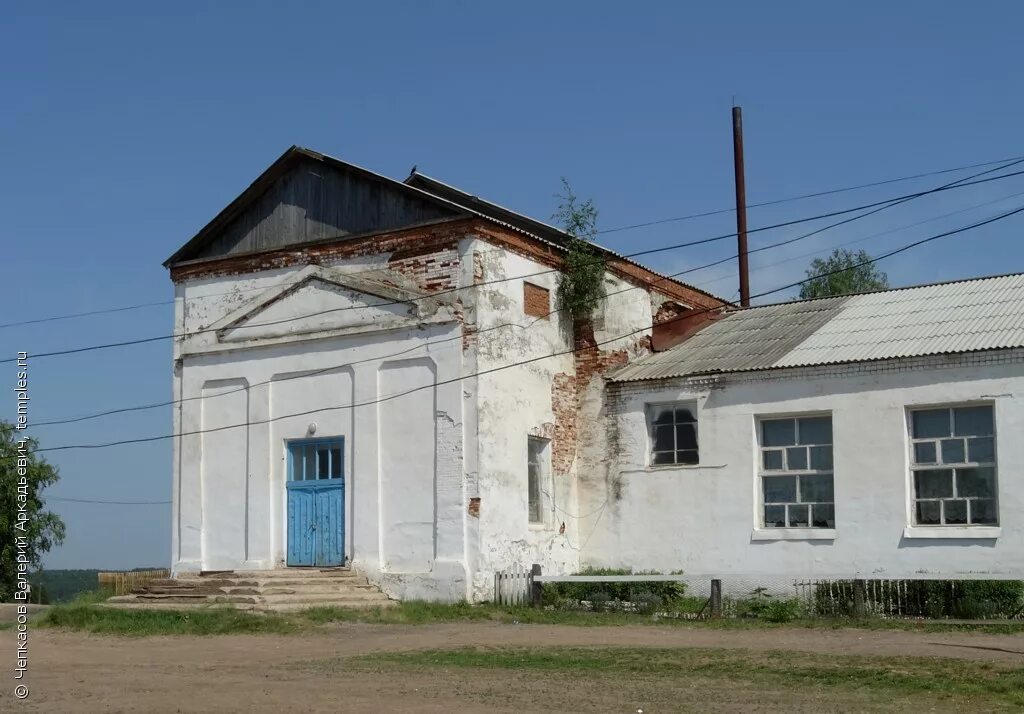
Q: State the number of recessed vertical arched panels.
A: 3